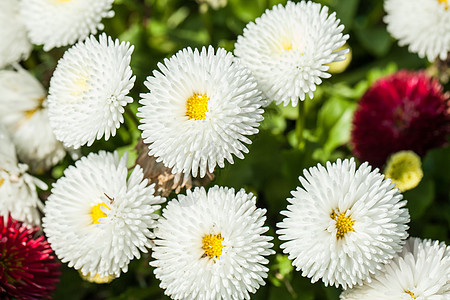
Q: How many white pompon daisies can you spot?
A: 12